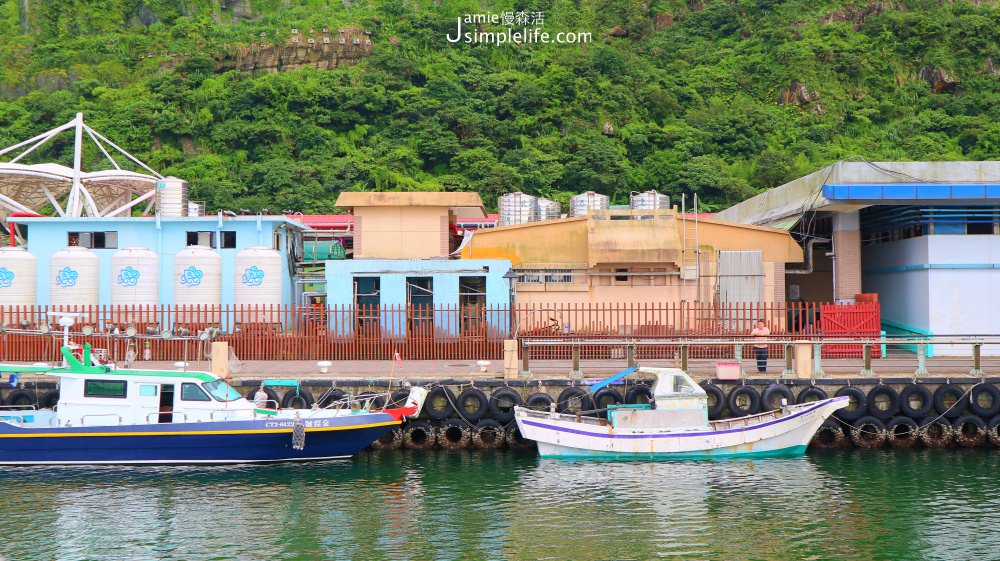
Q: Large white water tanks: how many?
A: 5